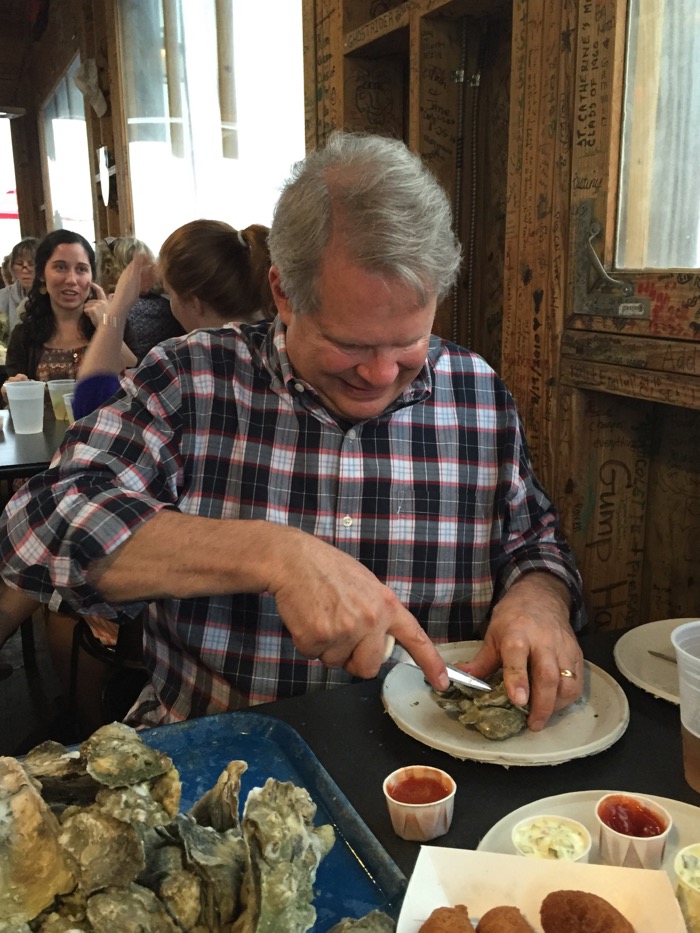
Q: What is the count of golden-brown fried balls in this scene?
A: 3